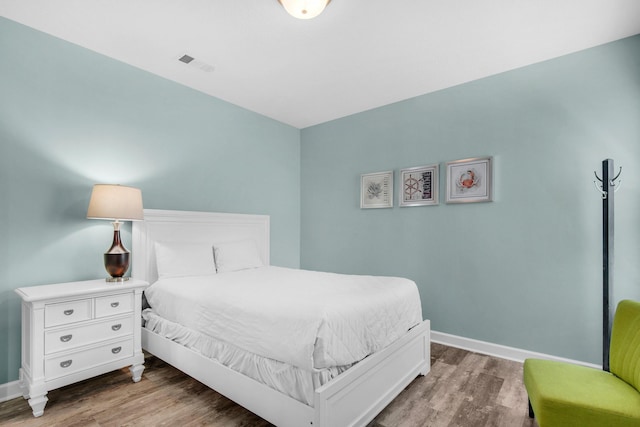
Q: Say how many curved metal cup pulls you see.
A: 6